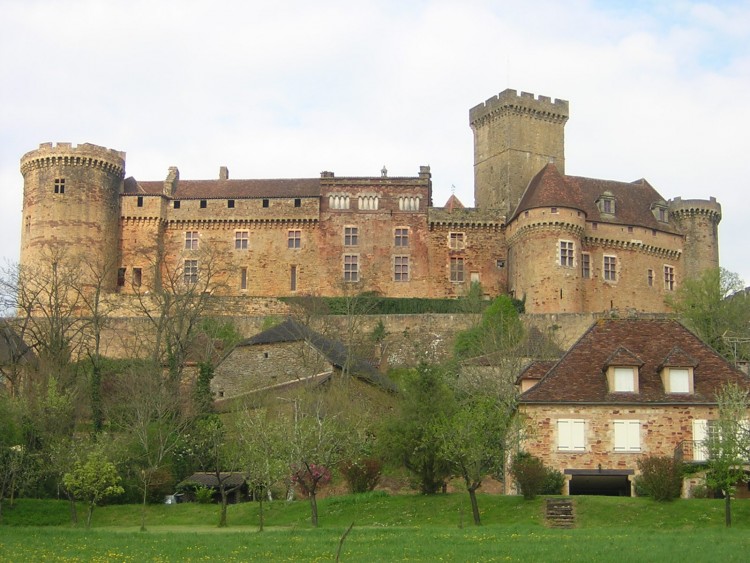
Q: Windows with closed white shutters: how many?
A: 4